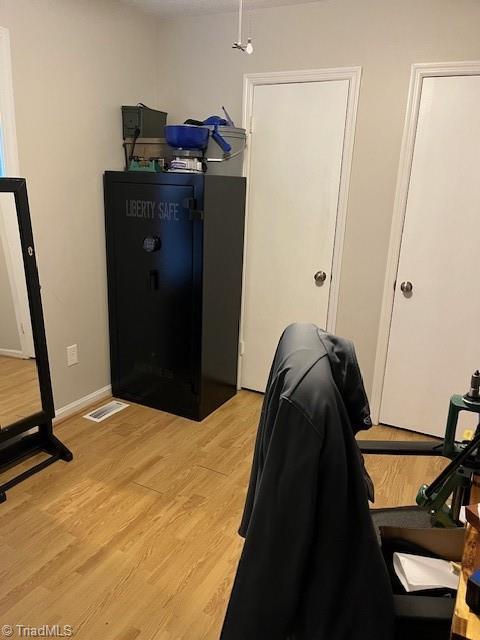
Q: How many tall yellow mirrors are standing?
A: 0